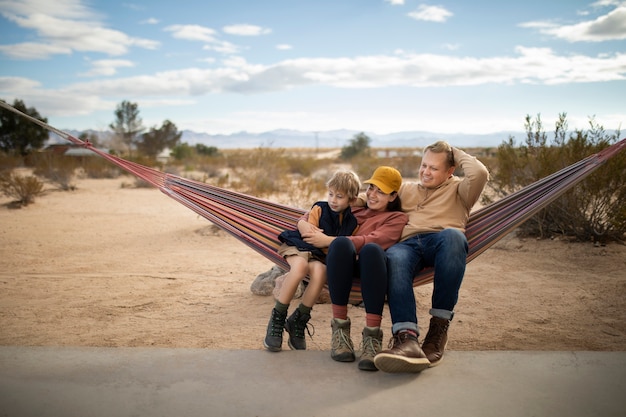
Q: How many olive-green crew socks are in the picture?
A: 2